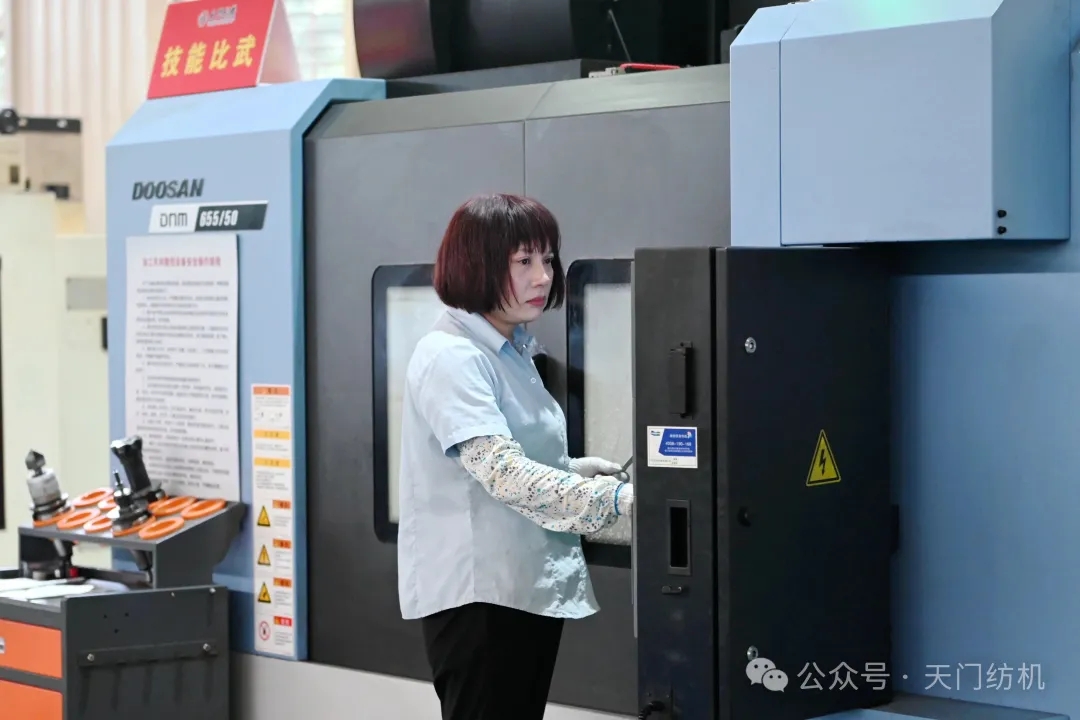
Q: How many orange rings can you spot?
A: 10